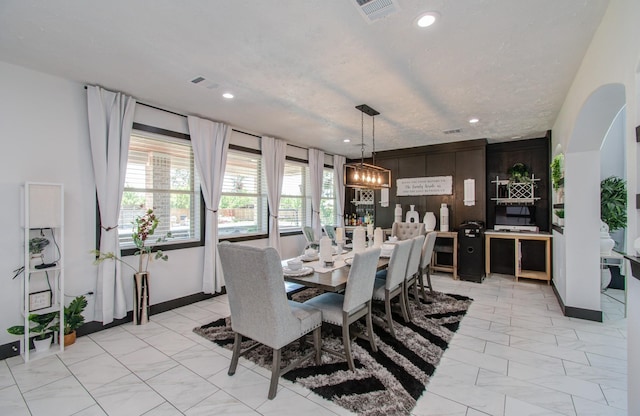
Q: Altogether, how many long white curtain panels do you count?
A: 5